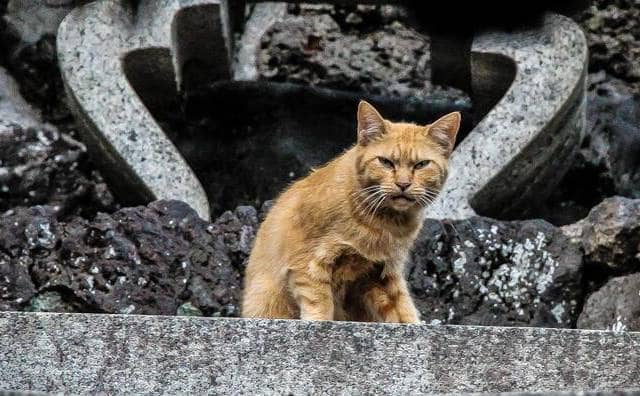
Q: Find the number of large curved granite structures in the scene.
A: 2